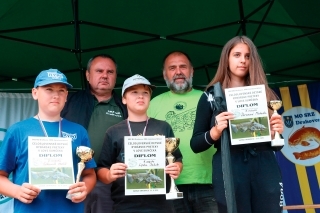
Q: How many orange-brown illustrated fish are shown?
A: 1